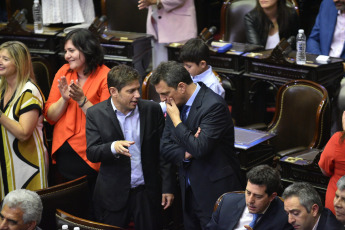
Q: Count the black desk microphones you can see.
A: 4